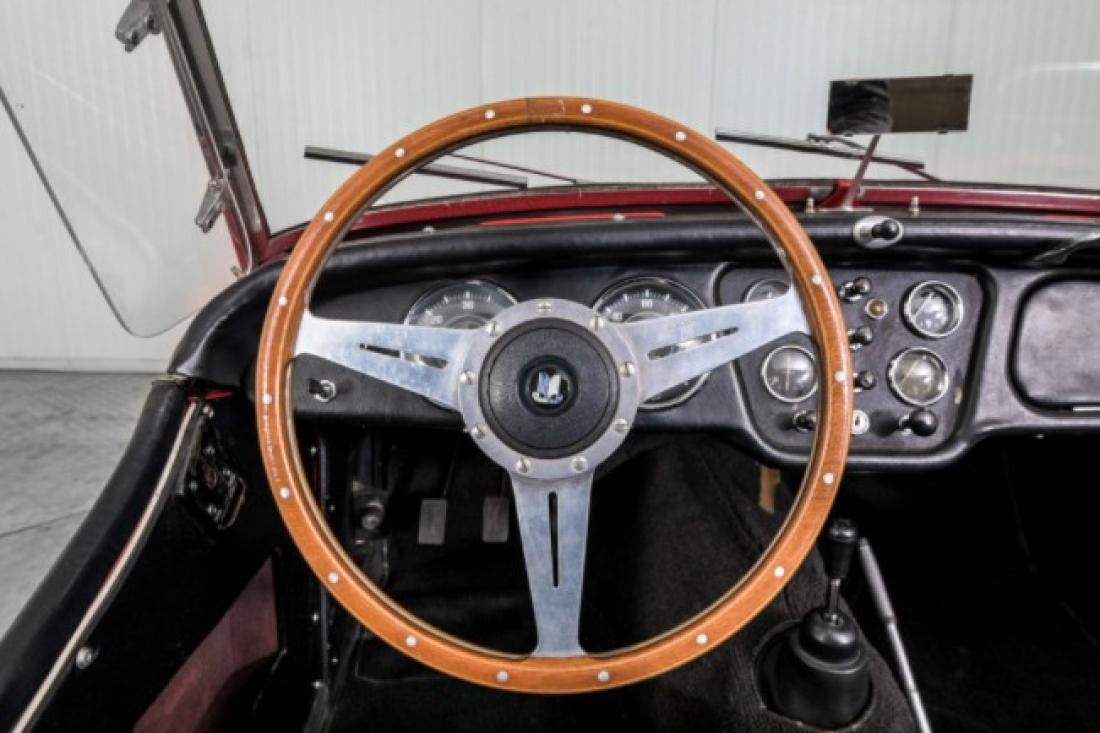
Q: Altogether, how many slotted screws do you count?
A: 9